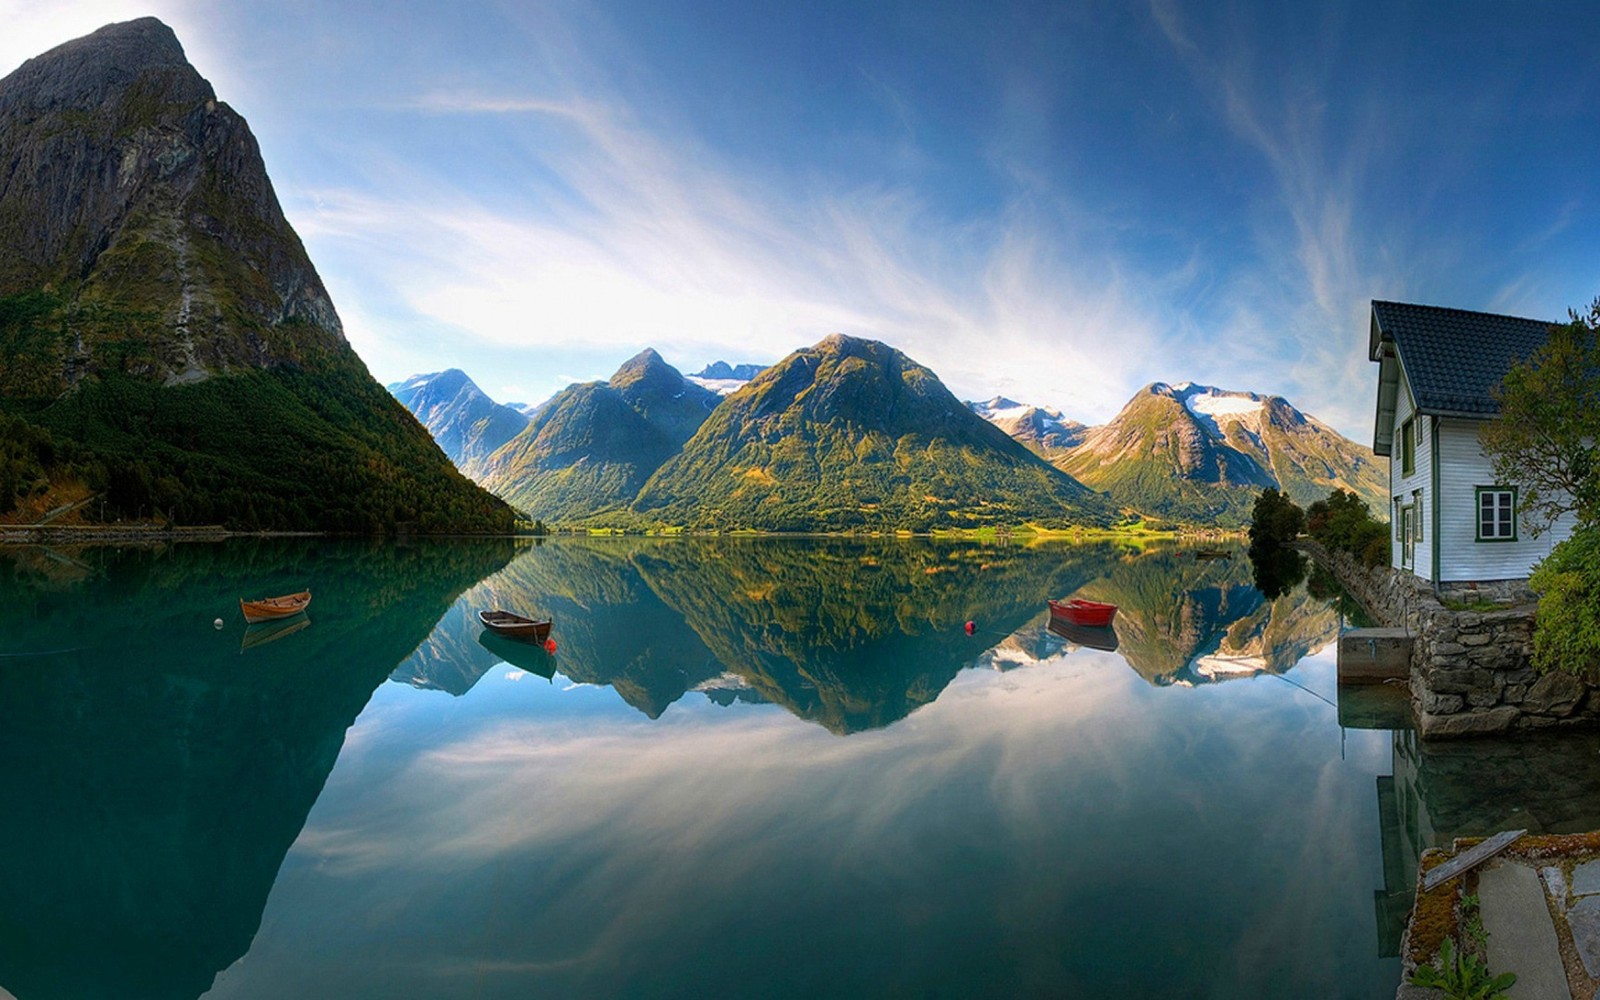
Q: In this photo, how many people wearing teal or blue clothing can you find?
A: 0